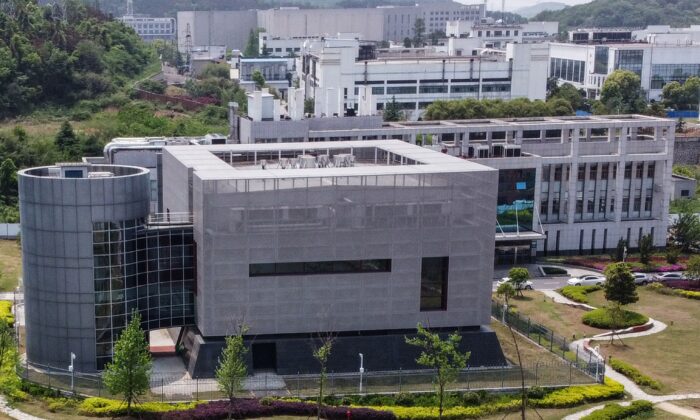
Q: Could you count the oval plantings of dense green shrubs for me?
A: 1